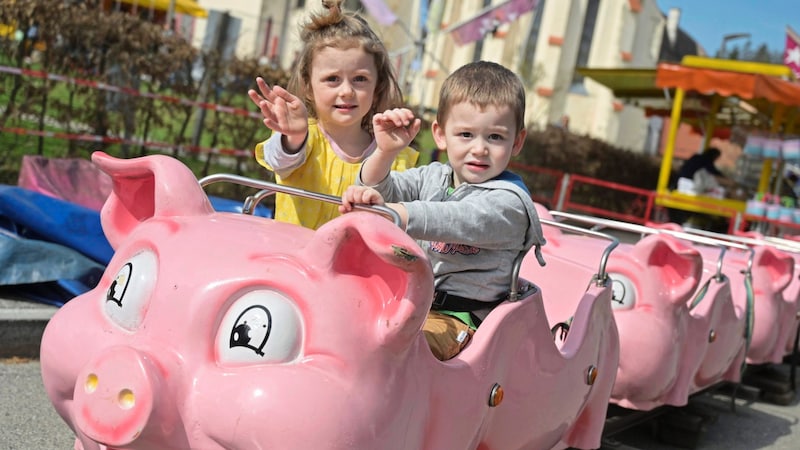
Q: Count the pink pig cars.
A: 3